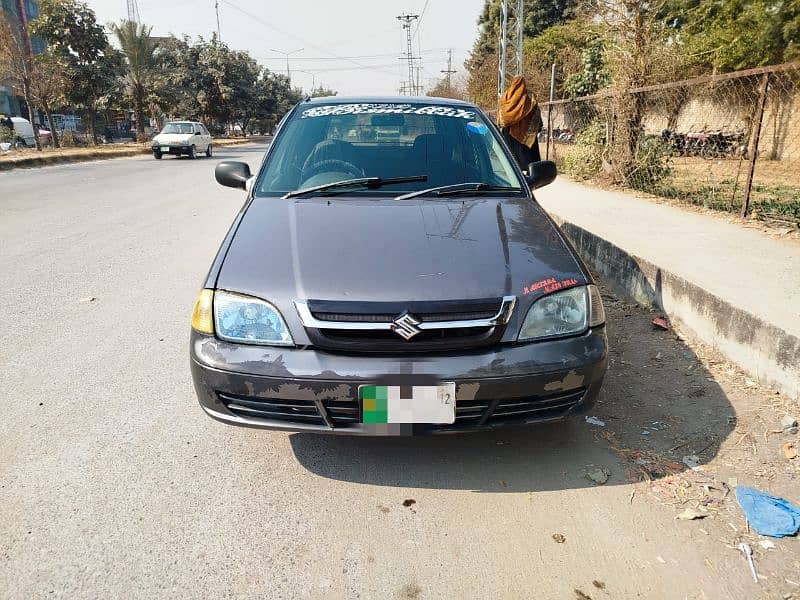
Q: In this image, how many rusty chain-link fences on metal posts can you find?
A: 1